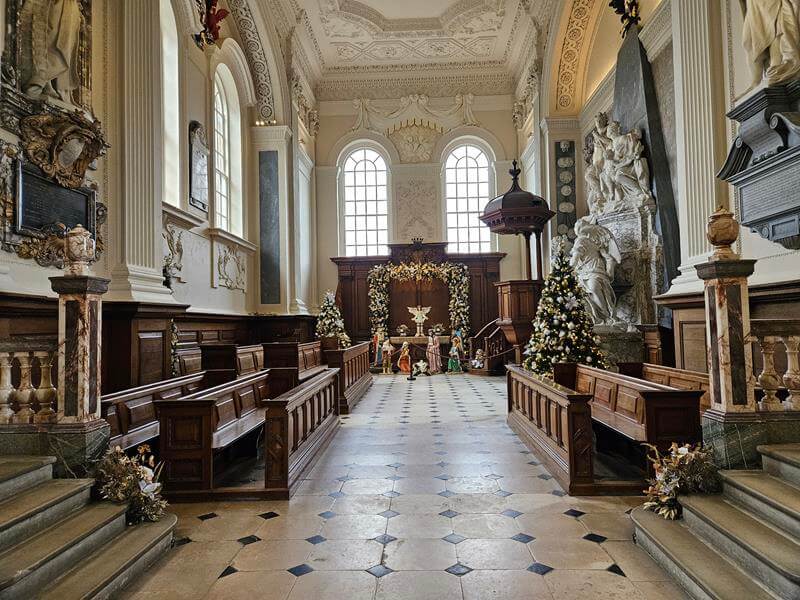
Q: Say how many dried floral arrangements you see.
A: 2